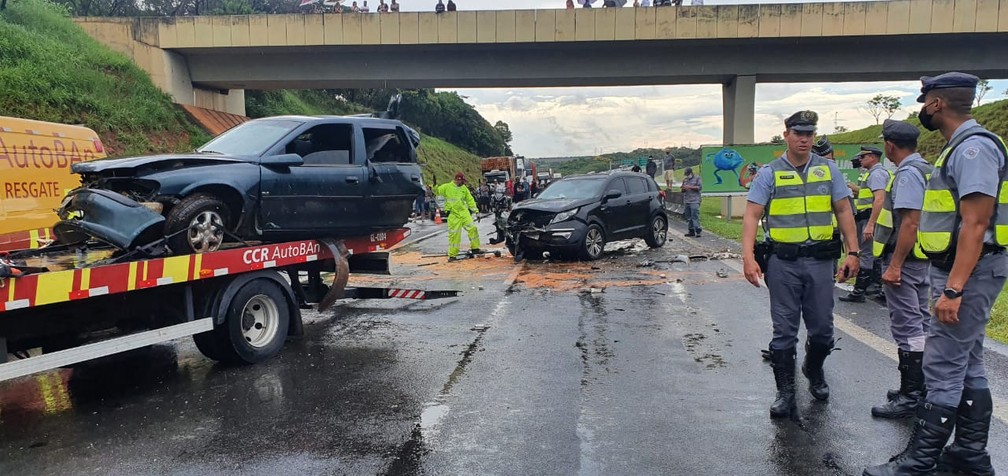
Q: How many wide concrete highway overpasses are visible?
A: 1